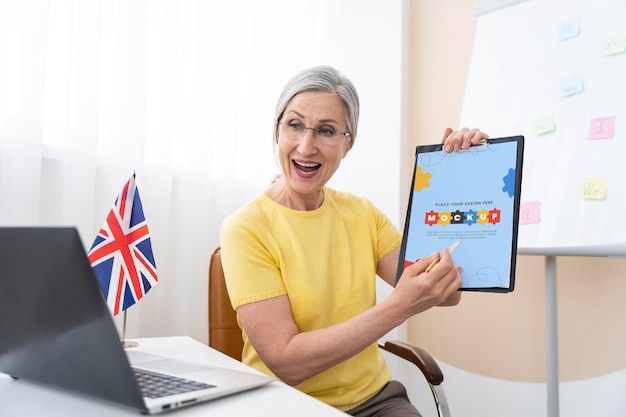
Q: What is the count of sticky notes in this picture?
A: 7